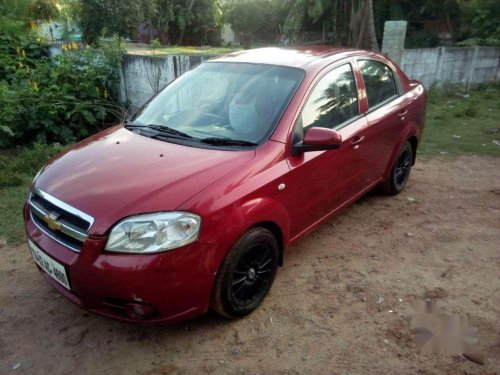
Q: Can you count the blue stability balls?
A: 0